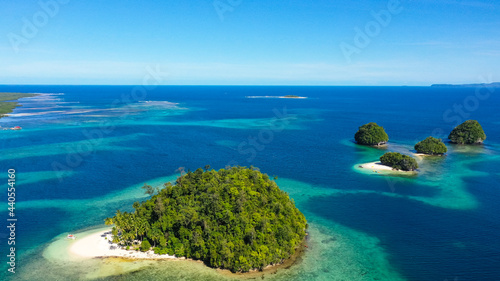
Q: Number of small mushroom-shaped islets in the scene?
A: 4